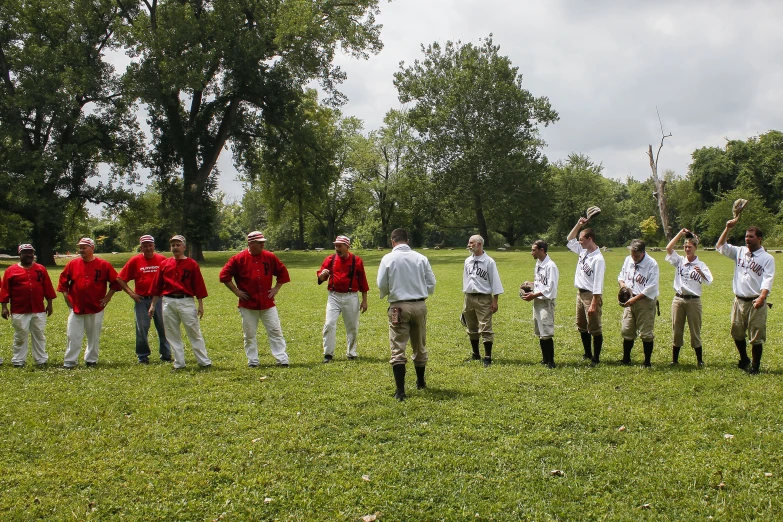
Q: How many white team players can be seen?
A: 7